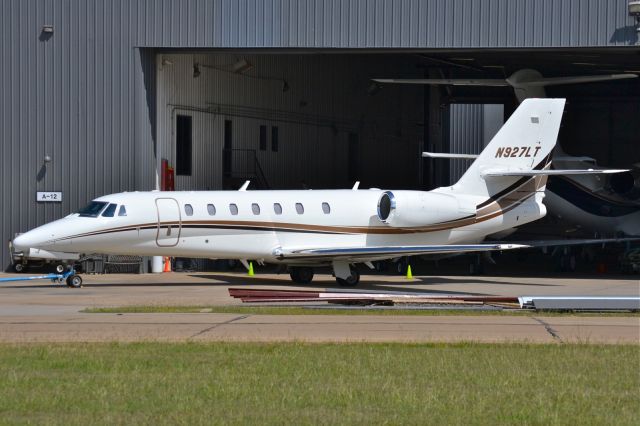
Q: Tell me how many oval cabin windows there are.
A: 7